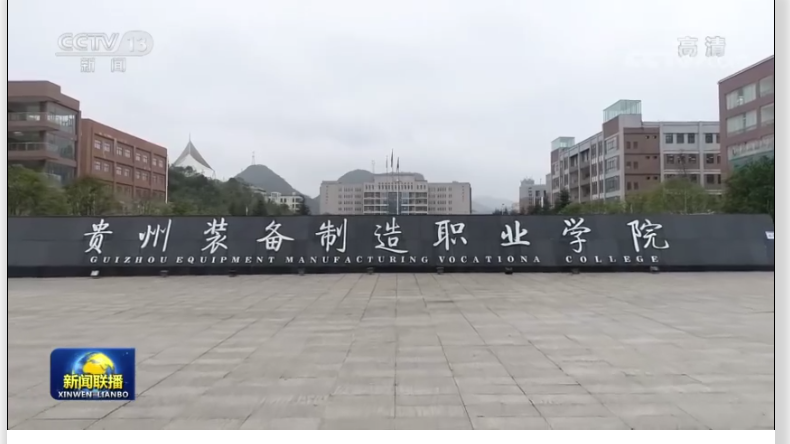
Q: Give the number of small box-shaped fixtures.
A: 9